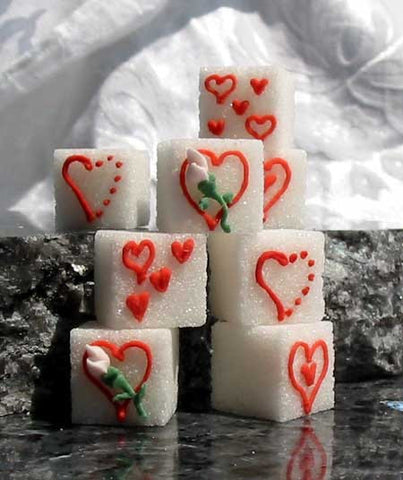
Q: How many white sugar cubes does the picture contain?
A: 8